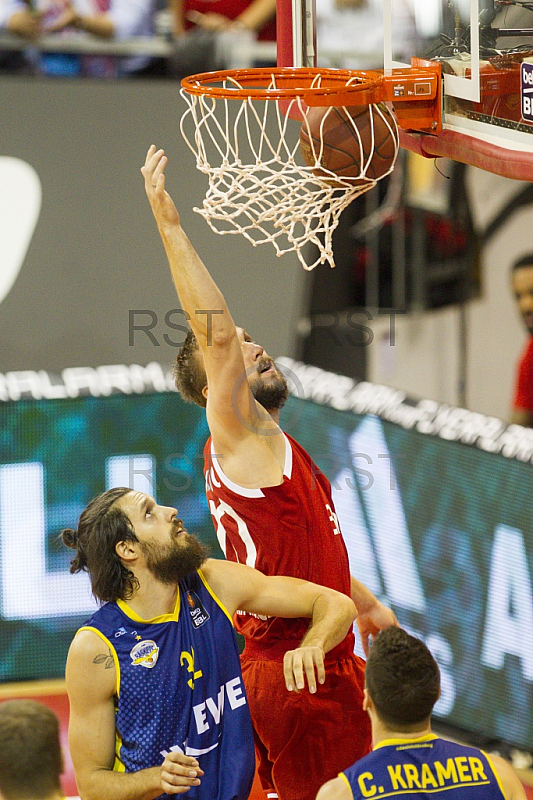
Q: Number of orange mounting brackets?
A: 1